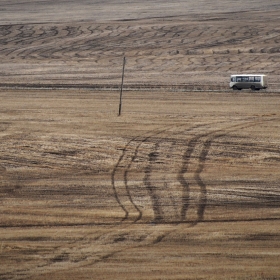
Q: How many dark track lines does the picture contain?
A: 5